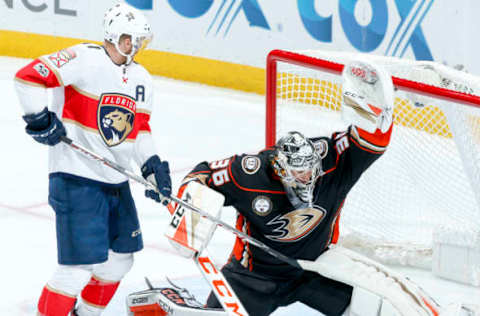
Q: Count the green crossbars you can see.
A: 0